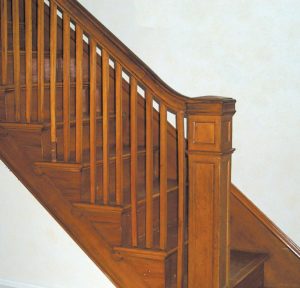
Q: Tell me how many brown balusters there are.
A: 14